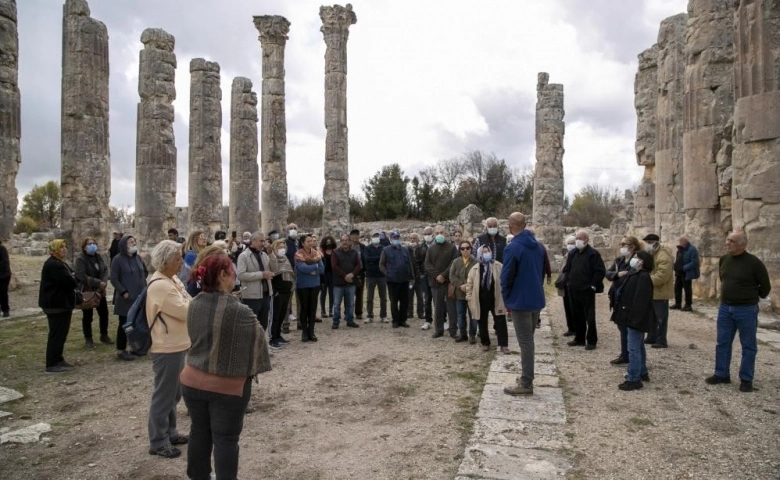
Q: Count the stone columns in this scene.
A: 12